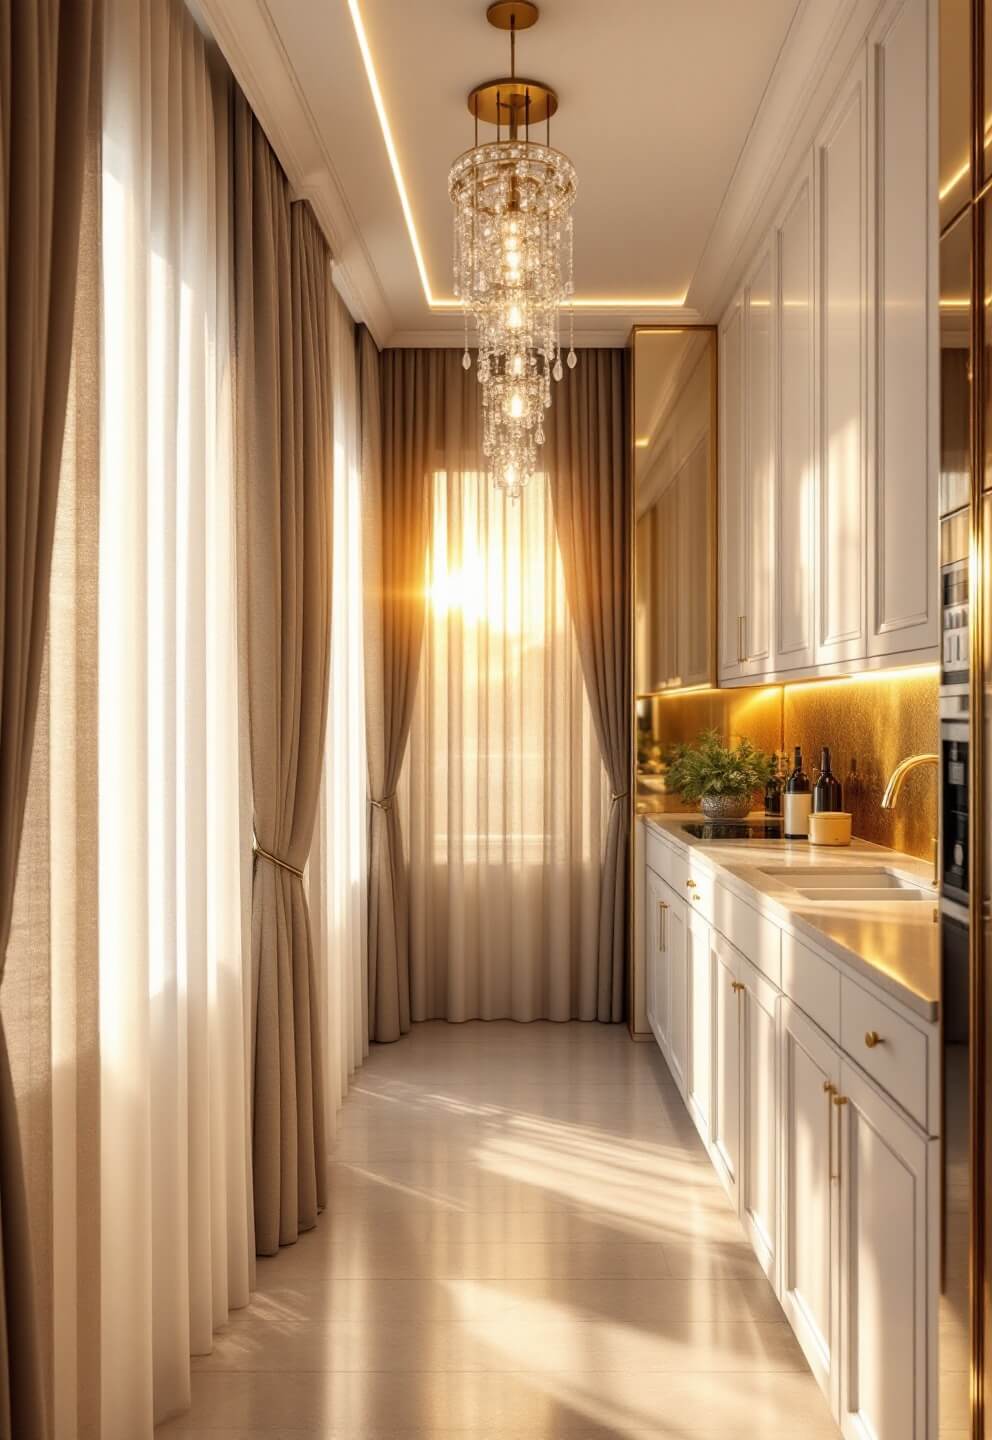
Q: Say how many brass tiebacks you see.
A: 3